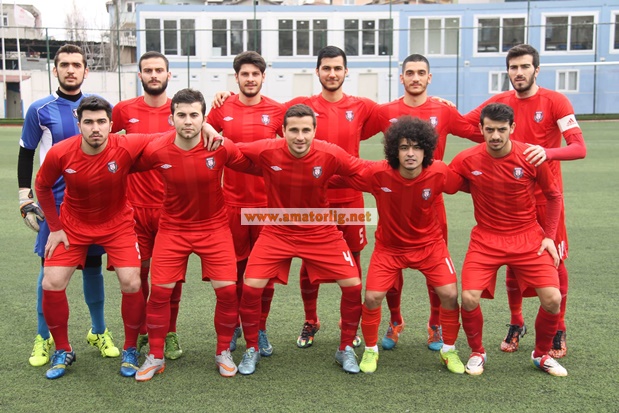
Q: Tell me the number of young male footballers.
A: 11